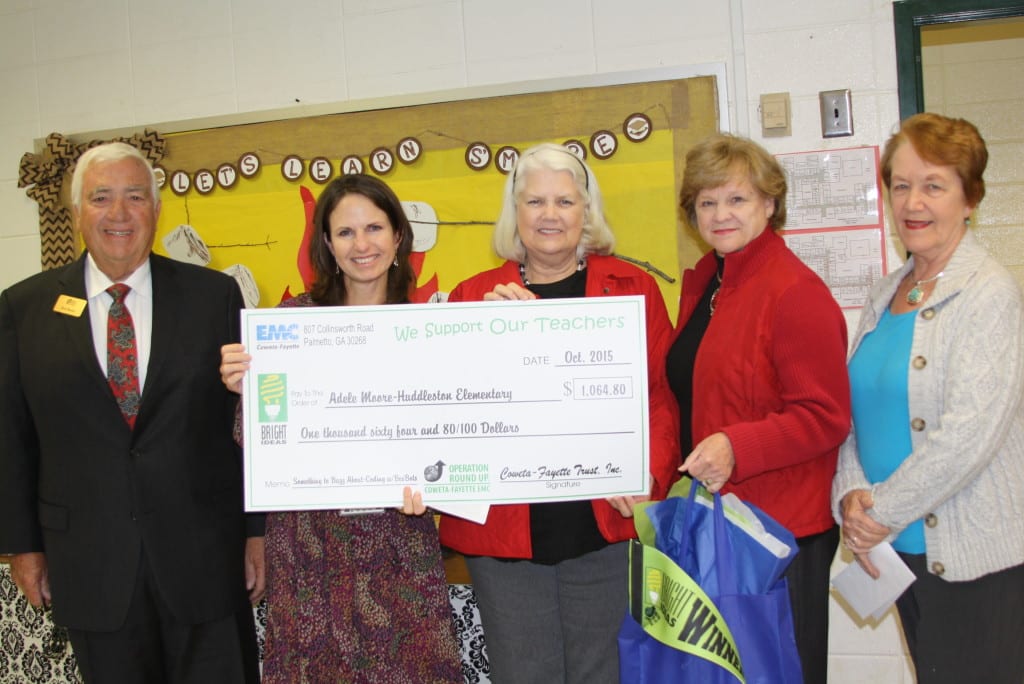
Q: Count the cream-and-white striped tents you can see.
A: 0